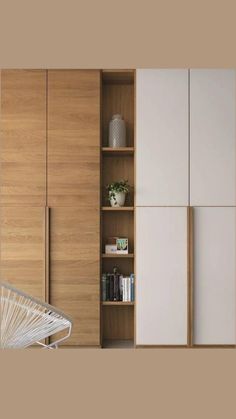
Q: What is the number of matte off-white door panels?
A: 4